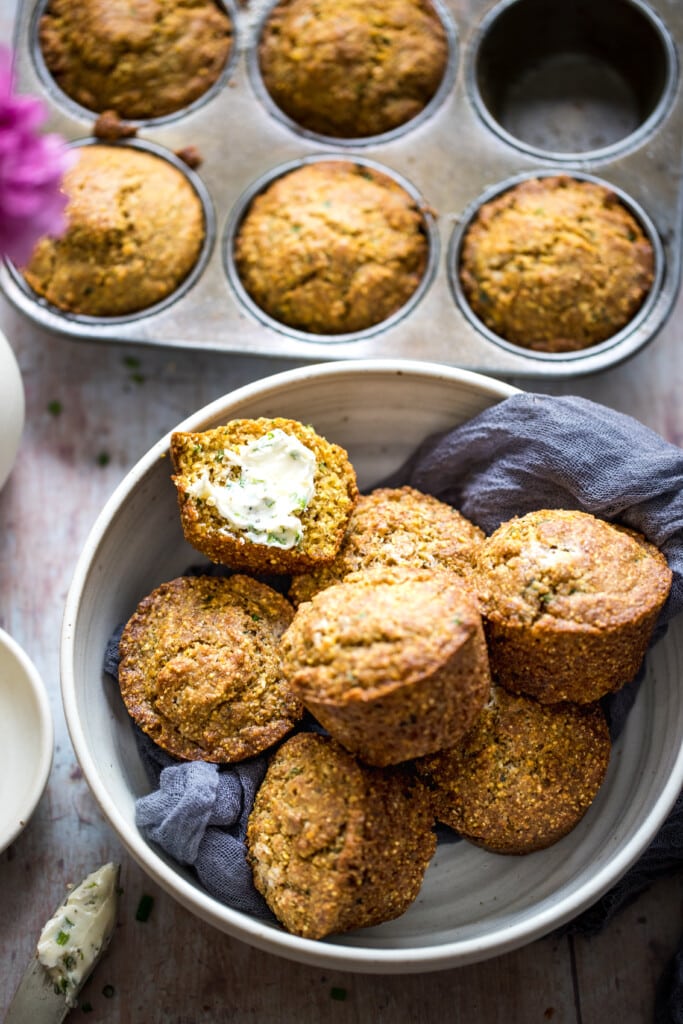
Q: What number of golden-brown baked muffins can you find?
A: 12